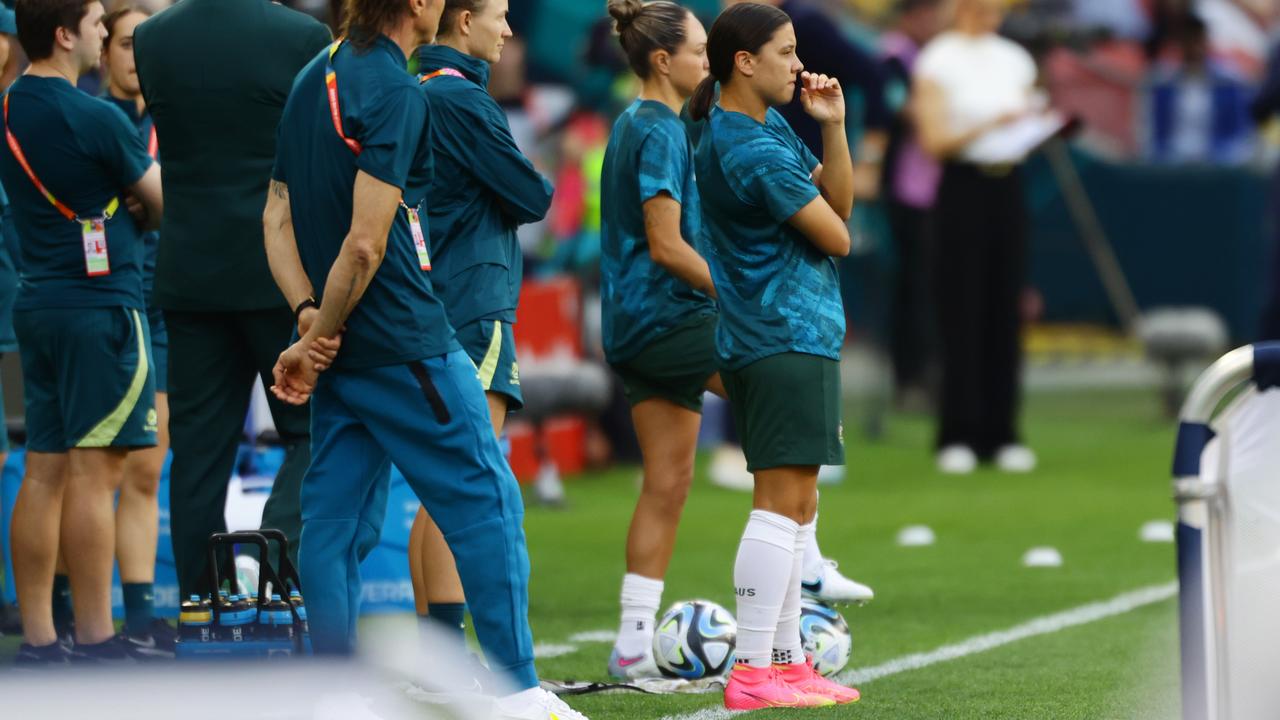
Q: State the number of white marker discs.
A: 3